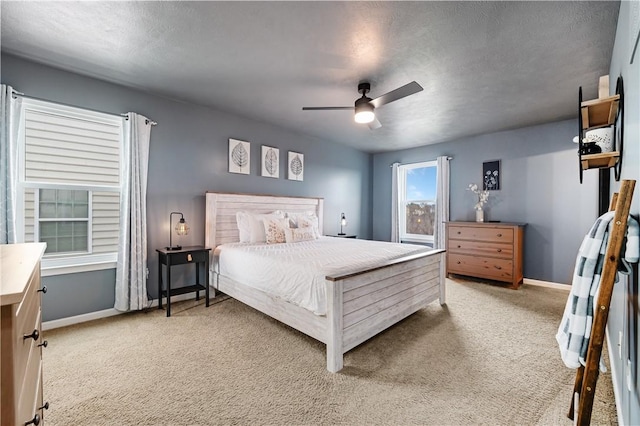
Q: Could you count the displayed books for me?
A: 0